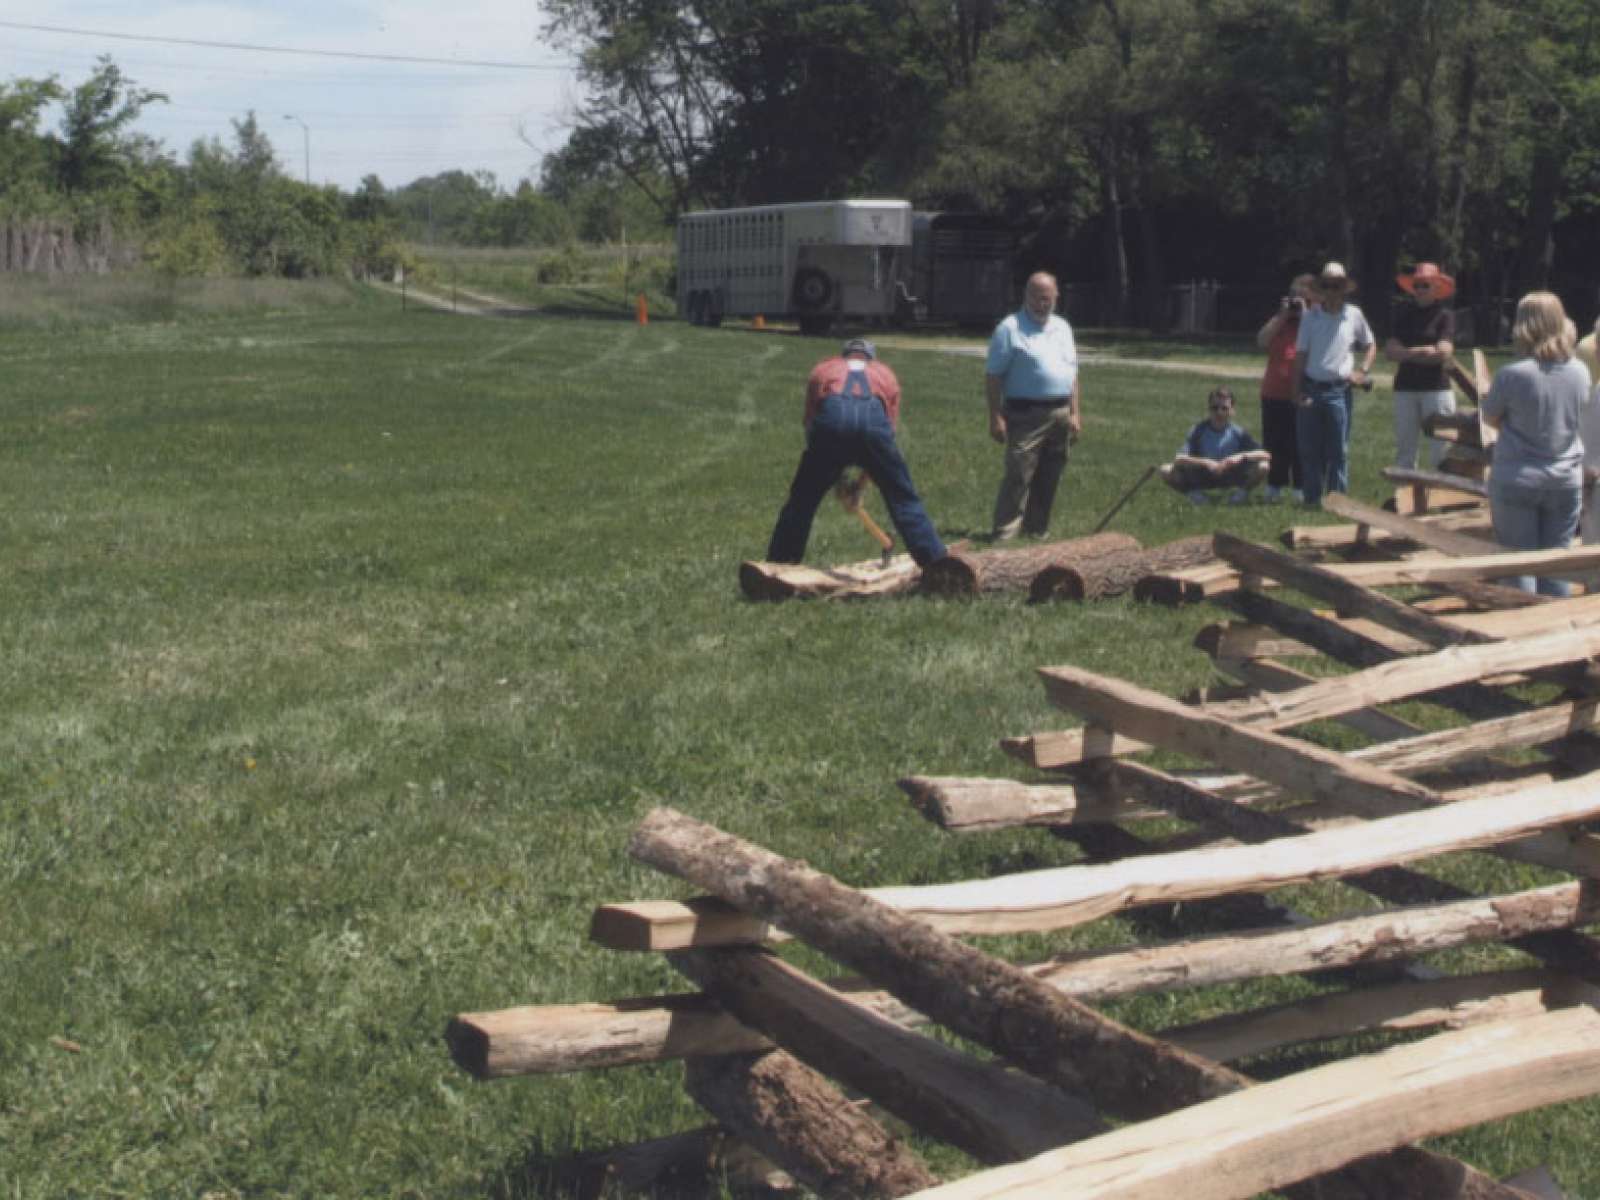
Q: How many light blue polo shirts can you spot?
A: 1